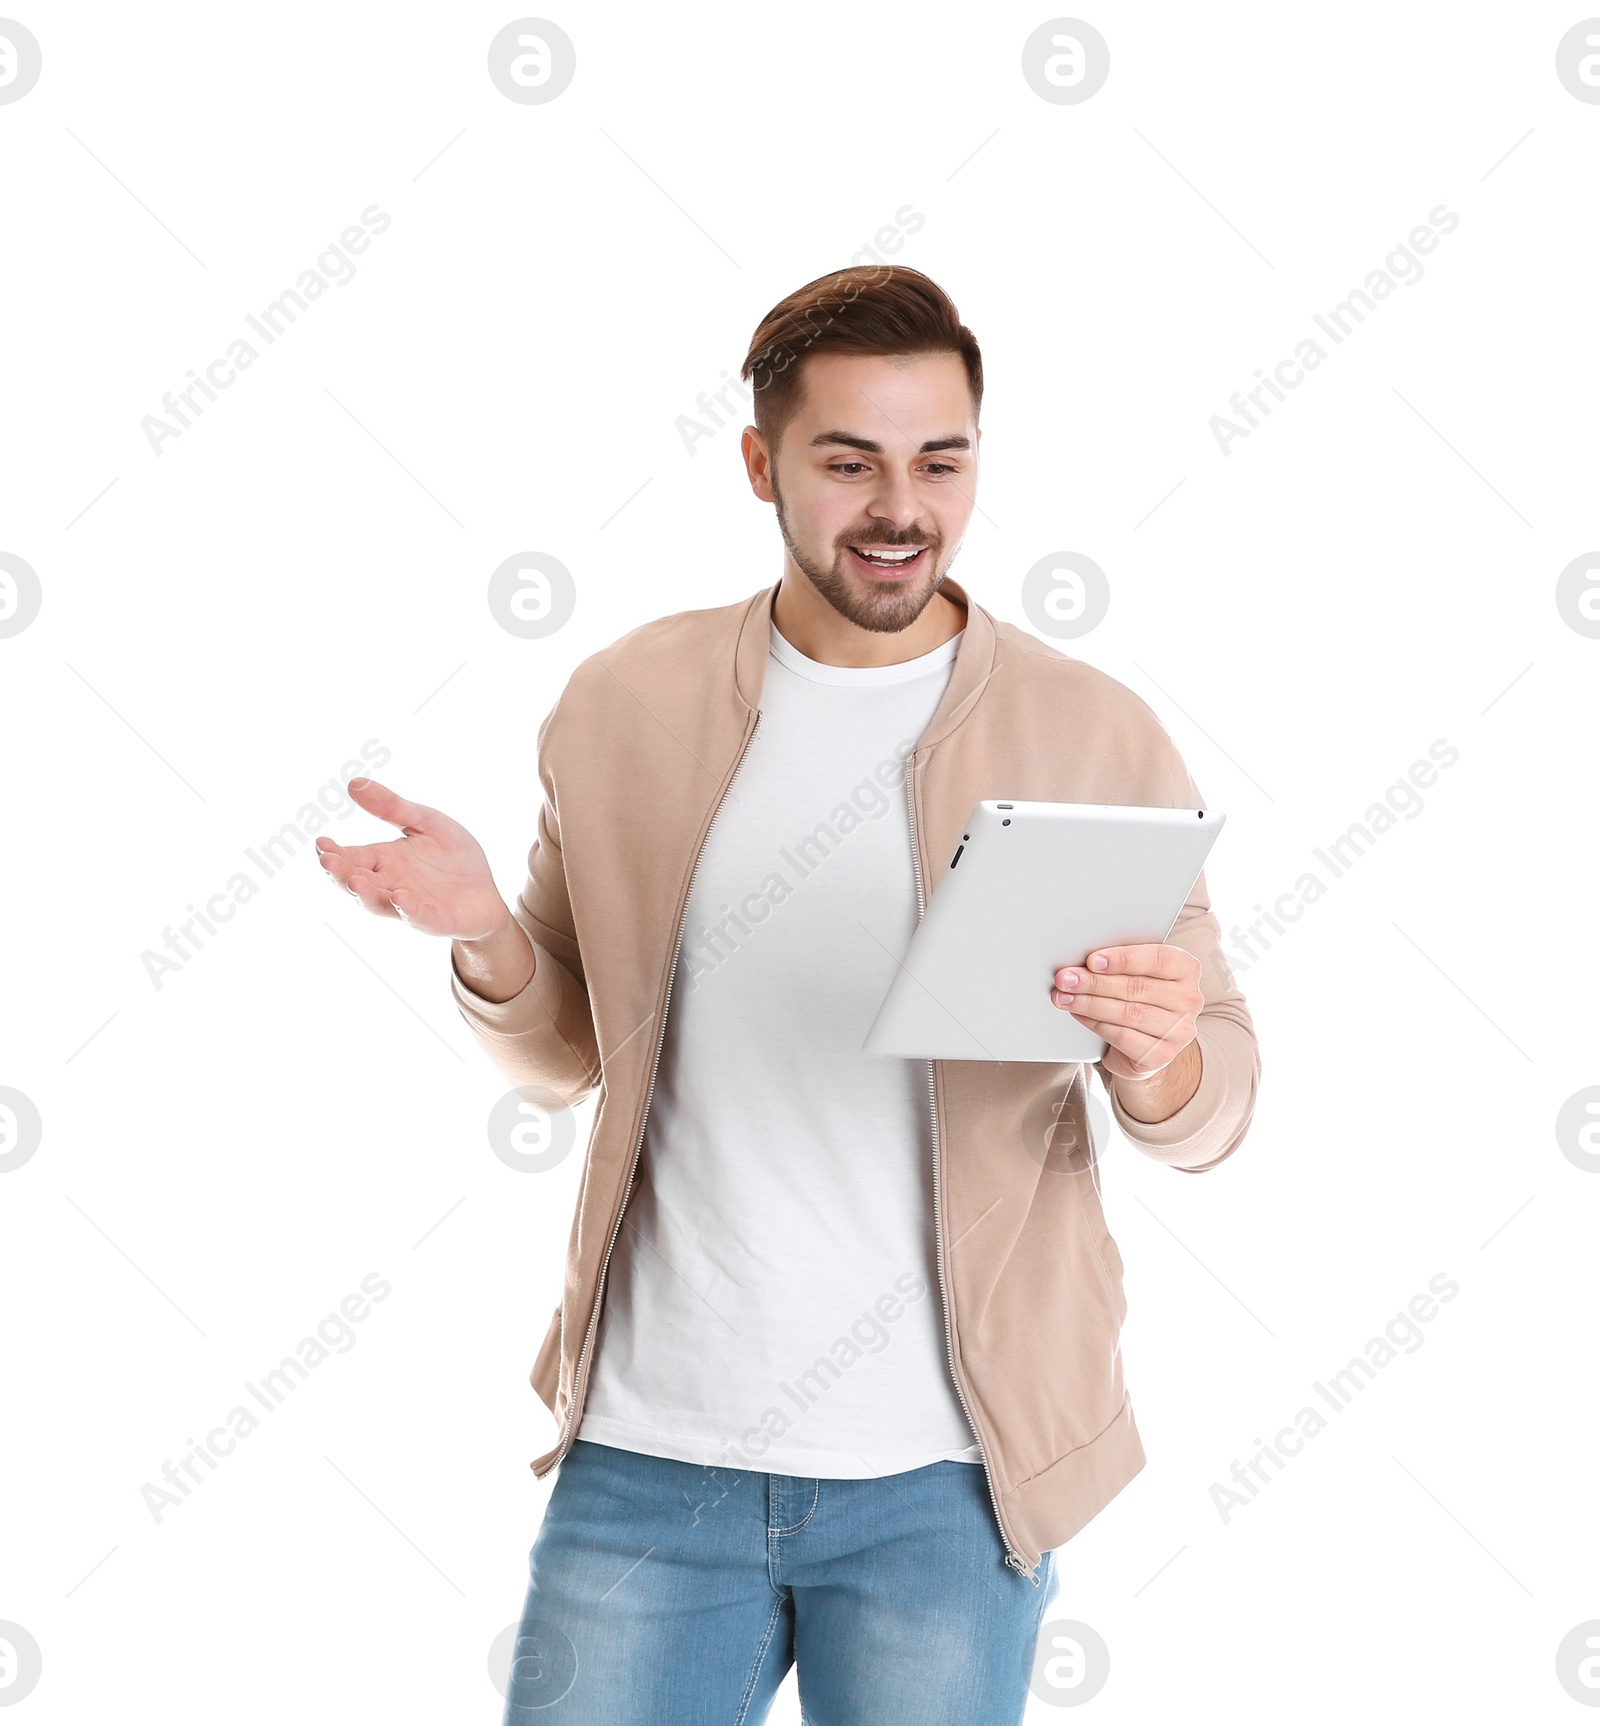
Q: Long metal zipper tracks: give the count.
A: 2